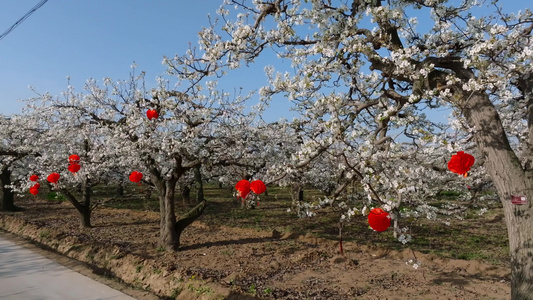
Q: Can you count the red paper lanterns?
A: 11